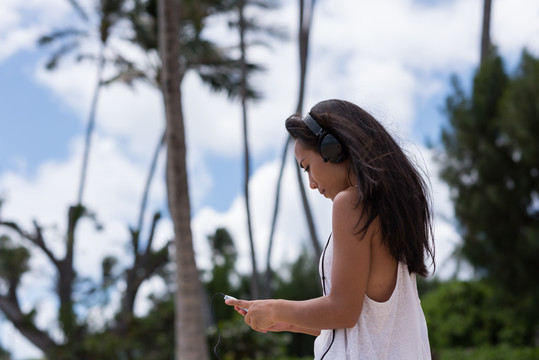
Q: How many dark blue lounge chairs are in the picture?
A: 0